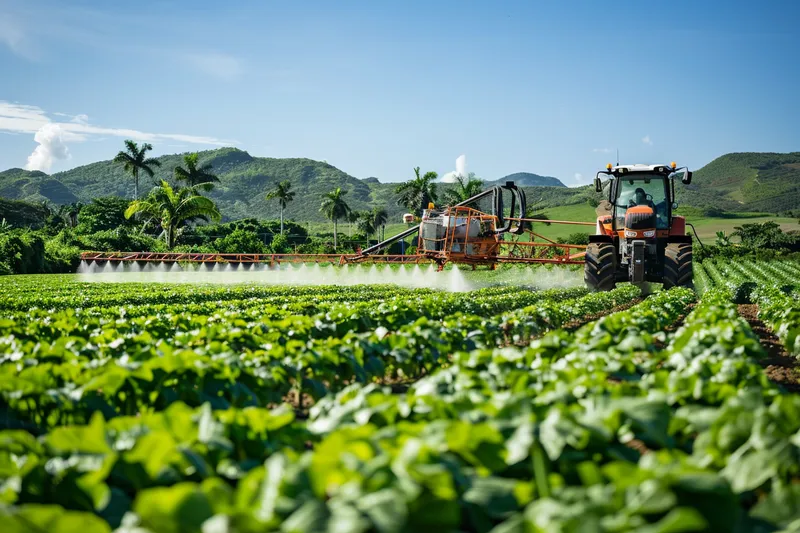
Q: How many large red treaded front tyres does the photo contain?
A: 0